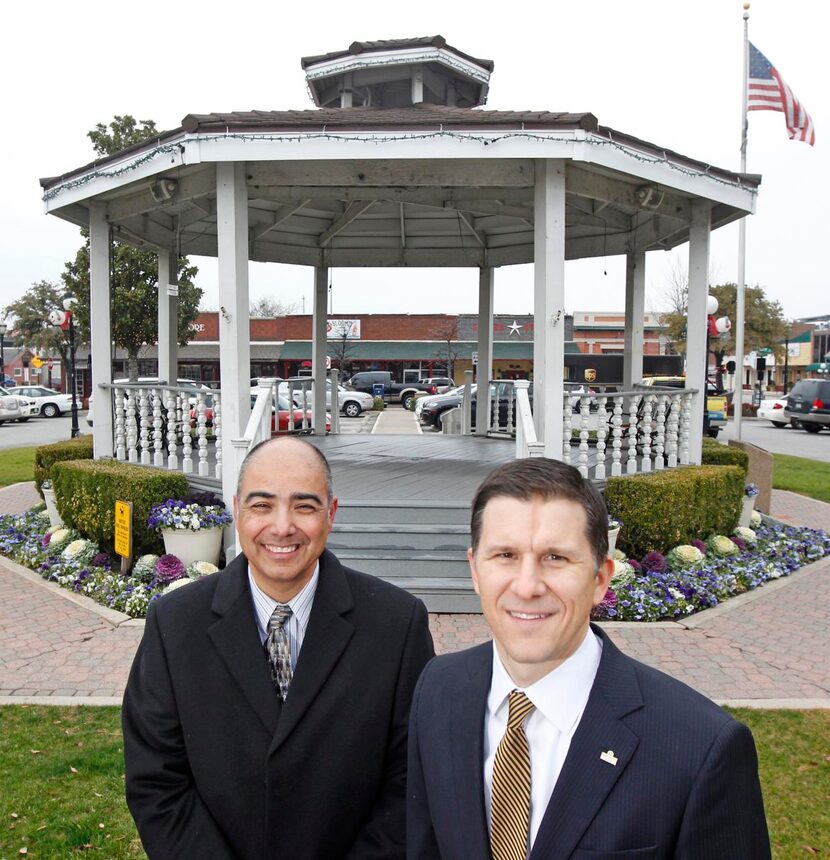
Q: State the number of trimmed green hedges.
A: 4